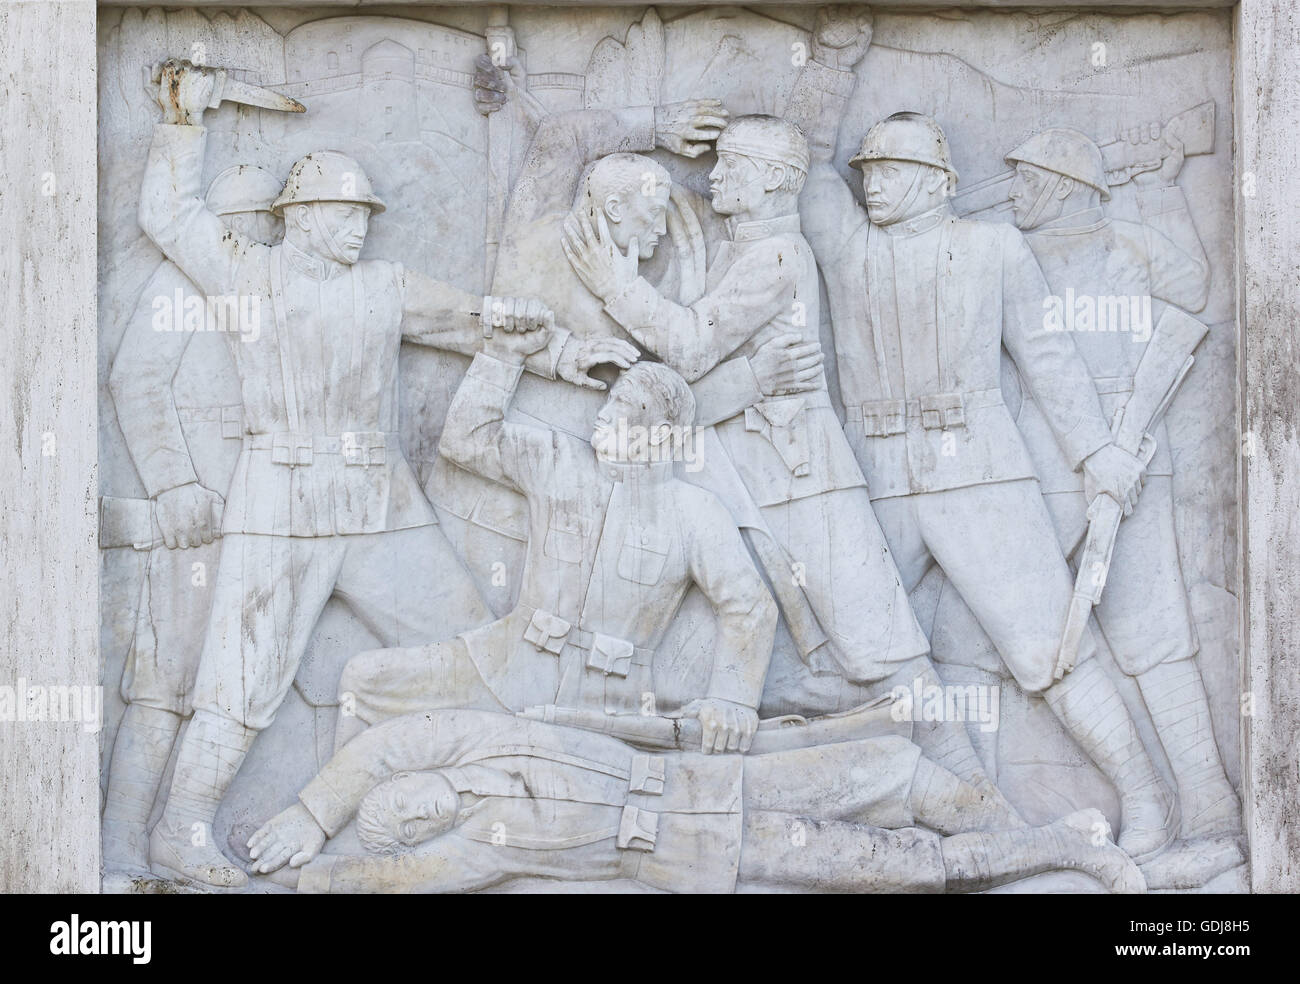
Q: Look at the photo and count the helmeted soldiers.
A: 4